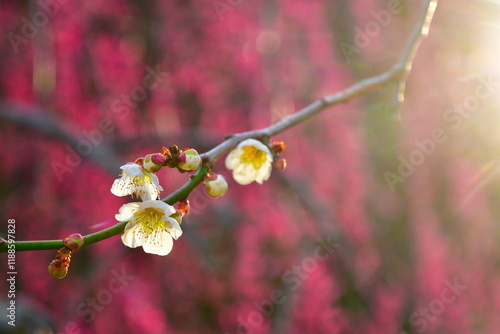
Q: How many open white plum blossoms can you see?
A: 3